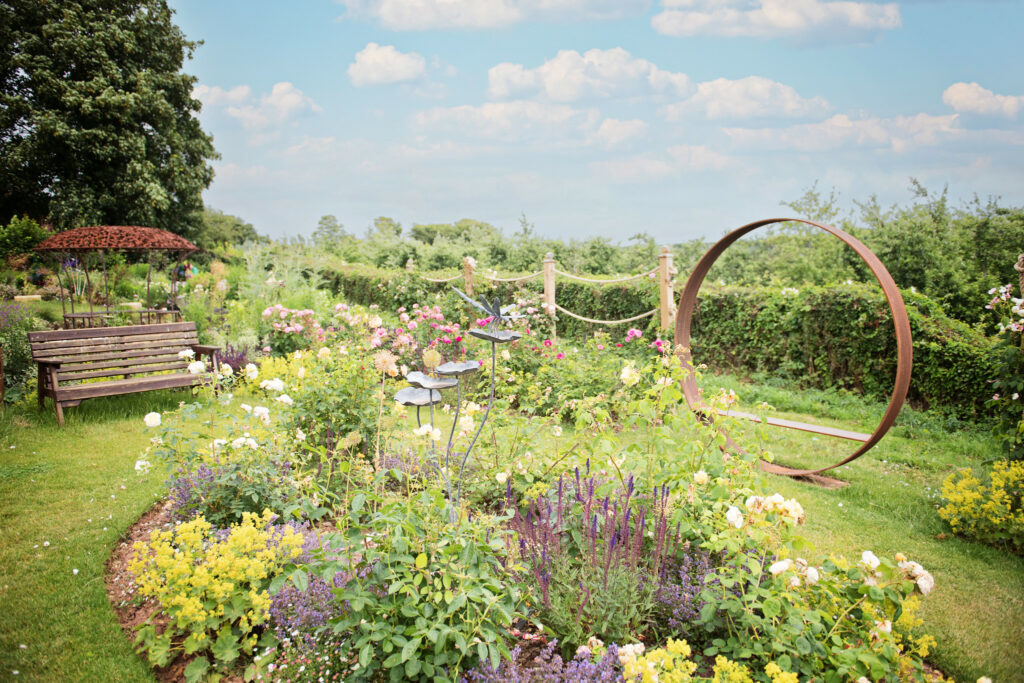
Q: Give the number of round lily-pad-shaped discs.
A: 4